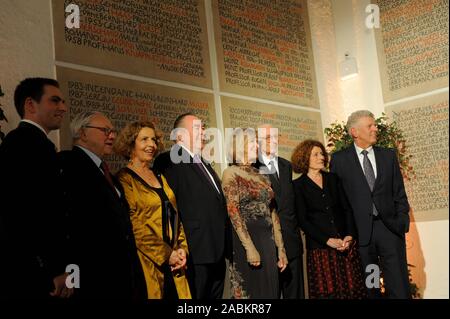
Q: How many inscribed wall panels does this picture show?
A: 6